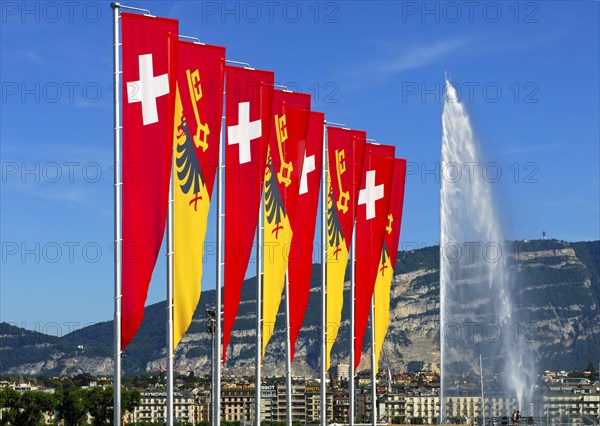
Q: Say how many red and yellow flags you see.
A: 4